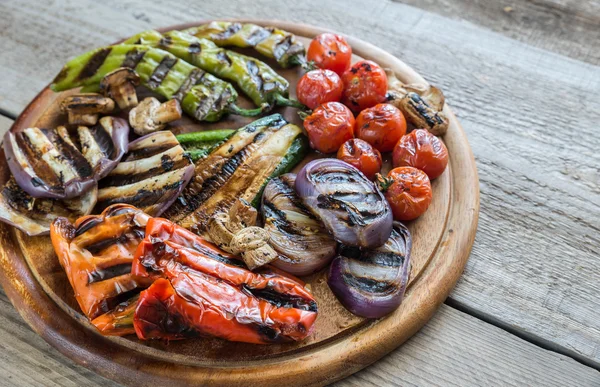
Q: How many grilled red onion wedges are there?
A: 3